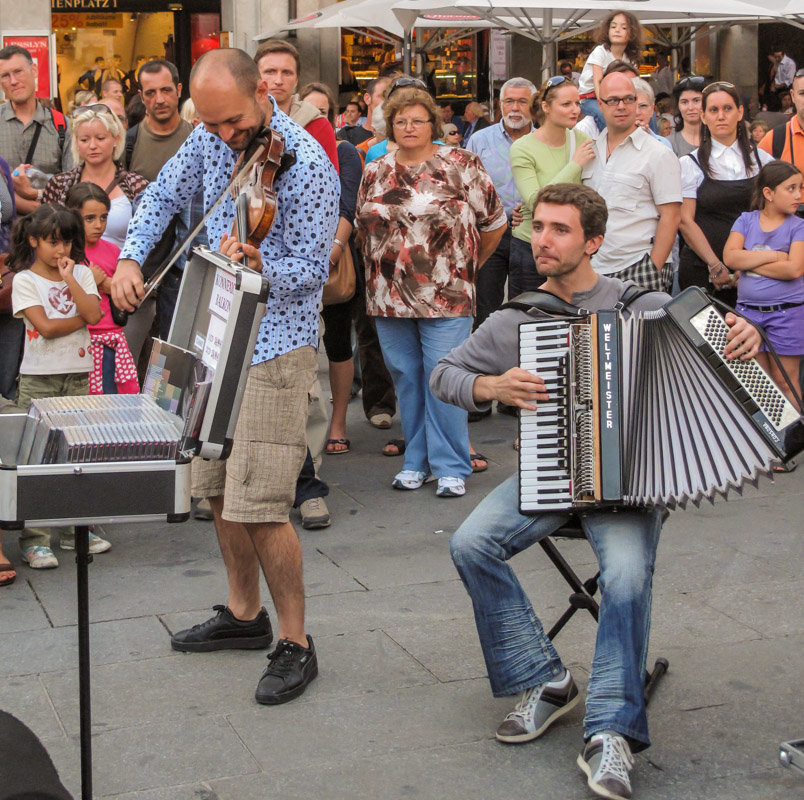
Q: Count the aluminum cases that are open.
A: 1